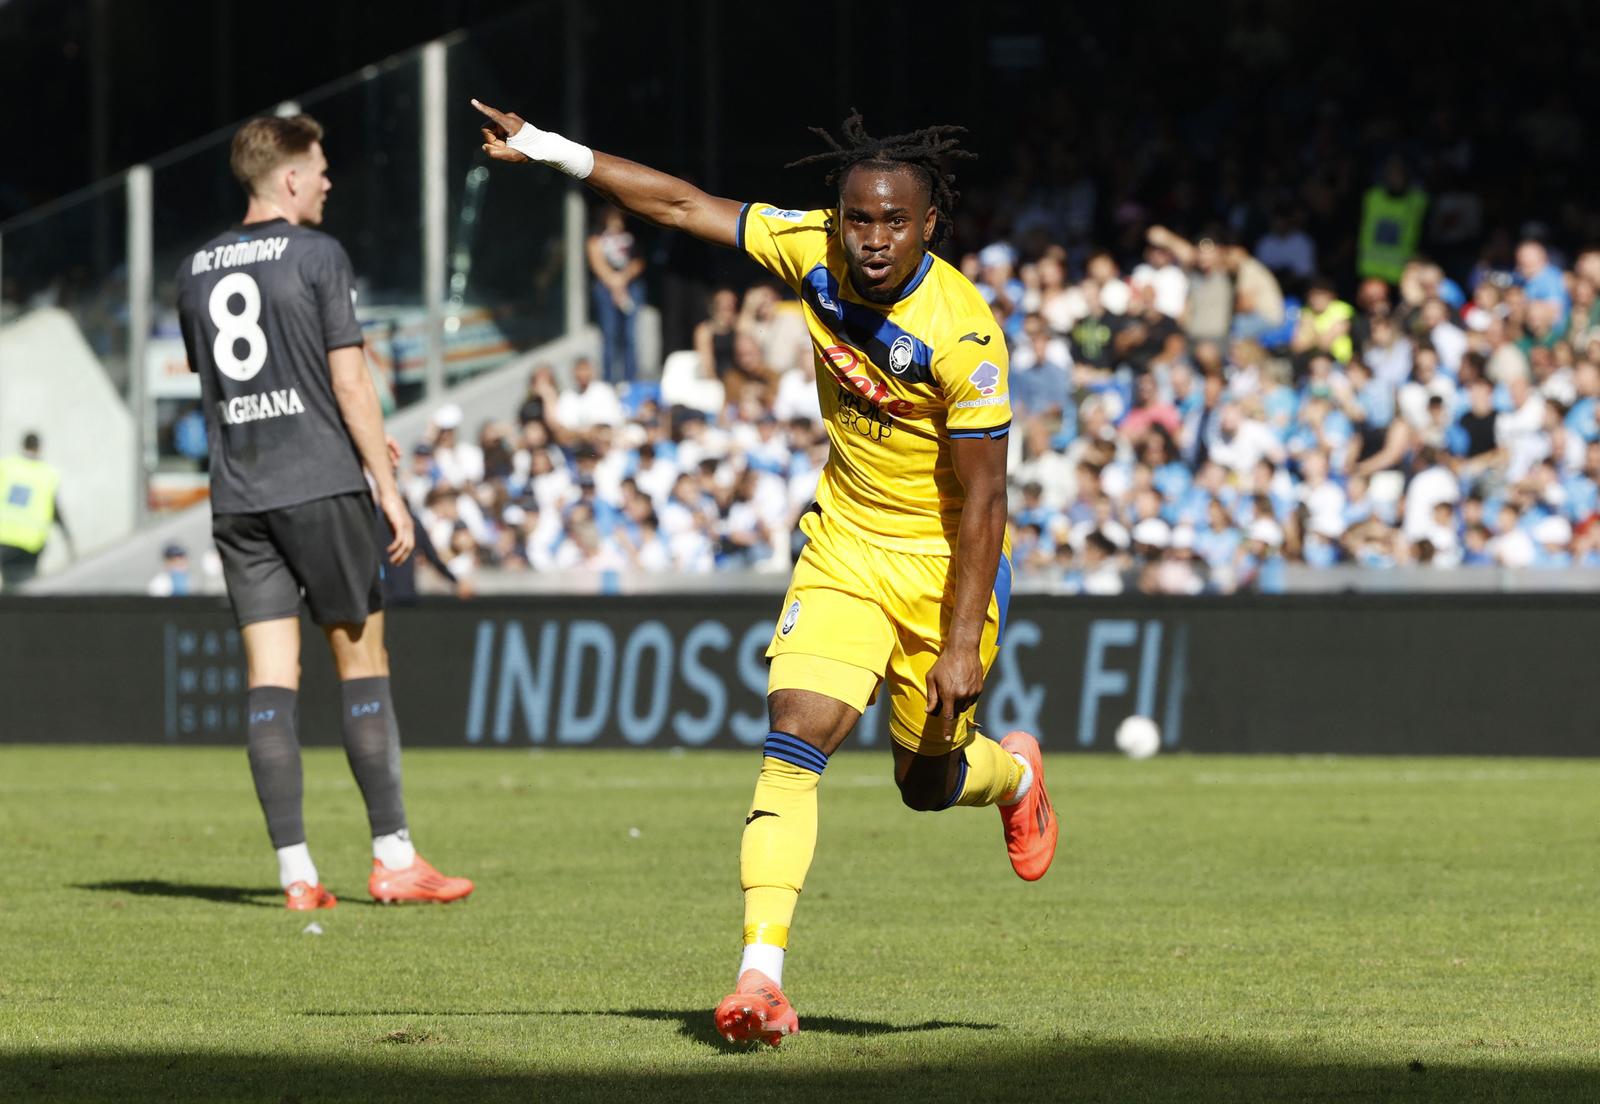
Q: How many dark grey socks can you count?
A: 2